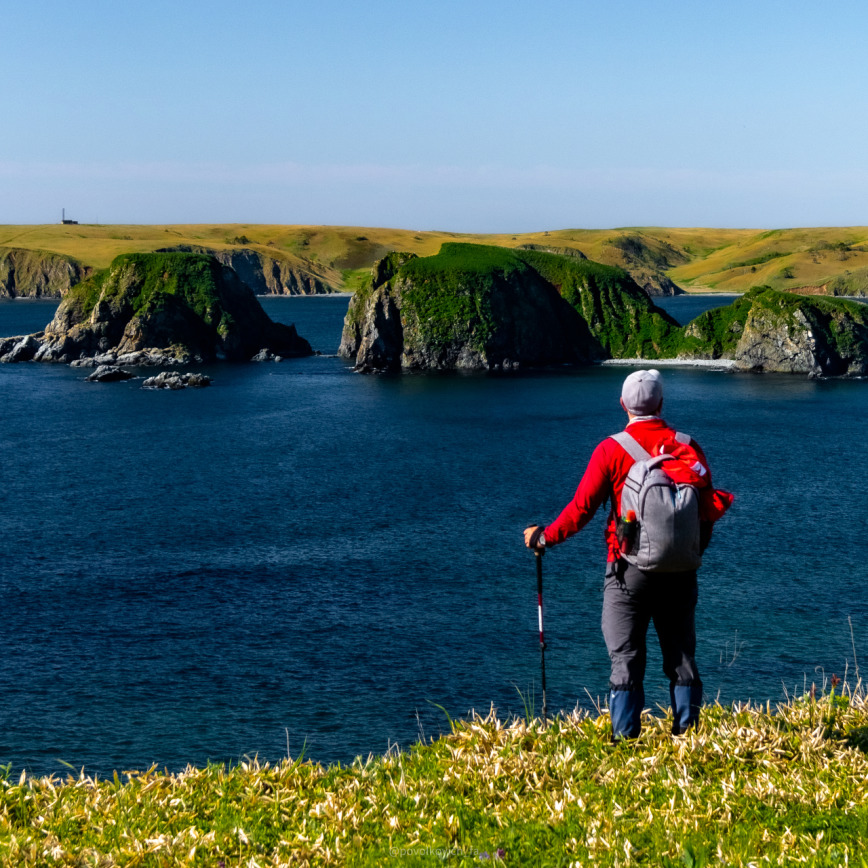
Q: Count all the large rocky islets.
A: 3